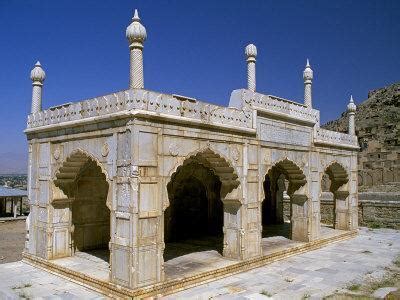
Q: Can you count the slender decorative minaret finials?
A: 5